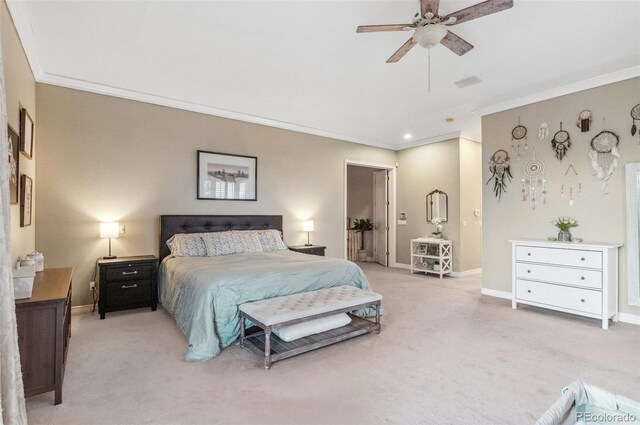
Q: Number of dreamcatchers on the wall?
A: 9